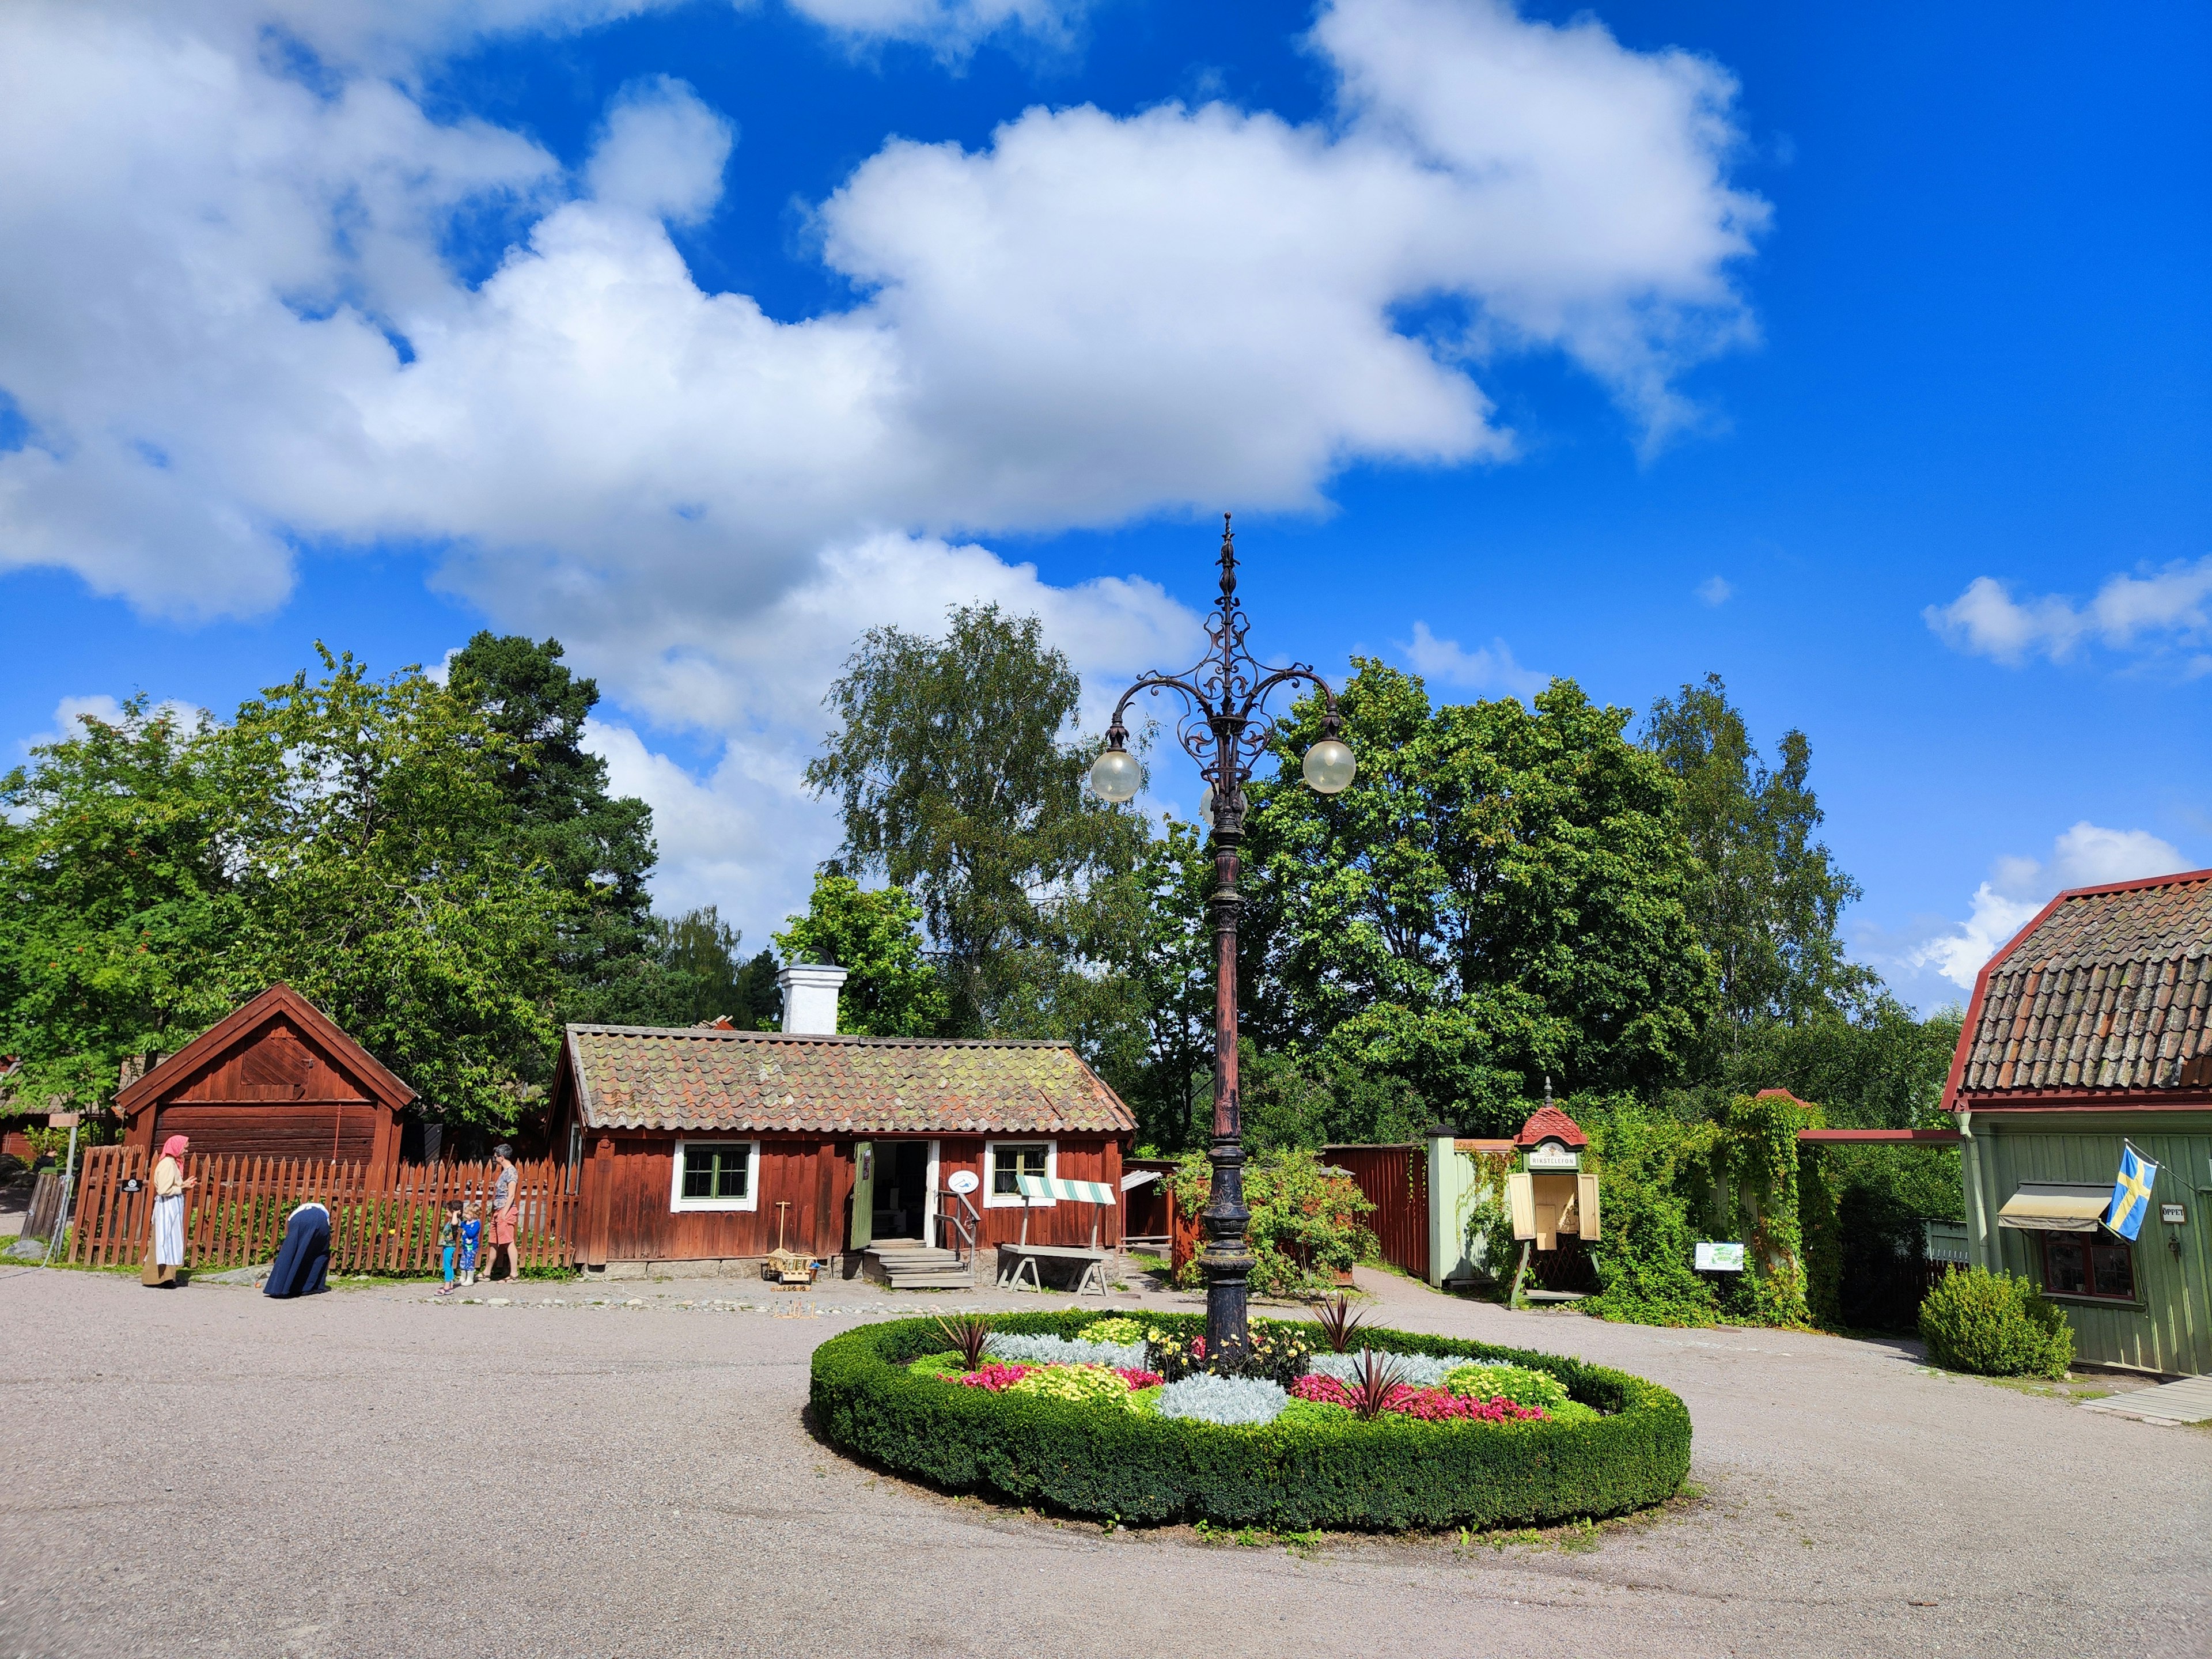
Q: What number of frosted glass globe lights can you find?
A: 3